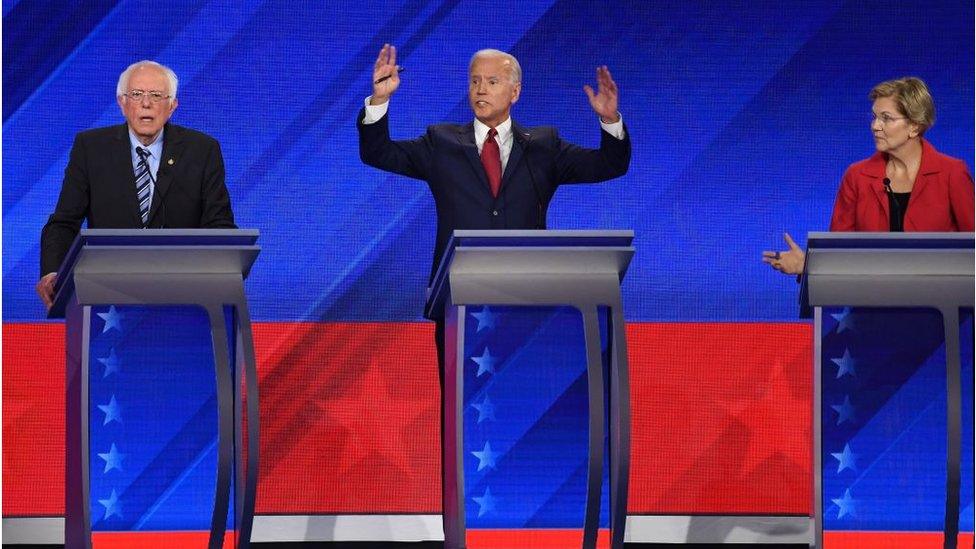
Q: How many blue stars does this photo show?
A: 15